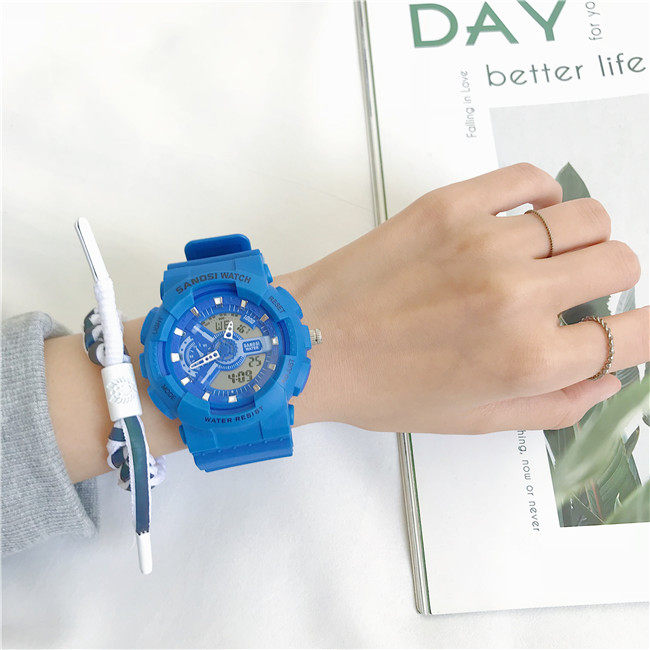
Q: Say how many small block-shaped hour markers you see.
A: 12